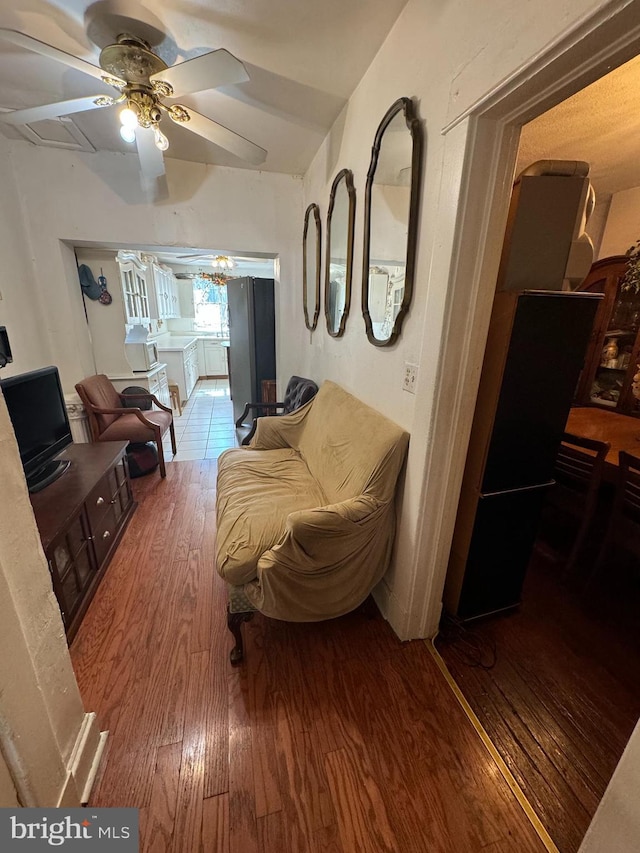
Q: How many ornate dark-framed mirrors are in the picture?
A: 3